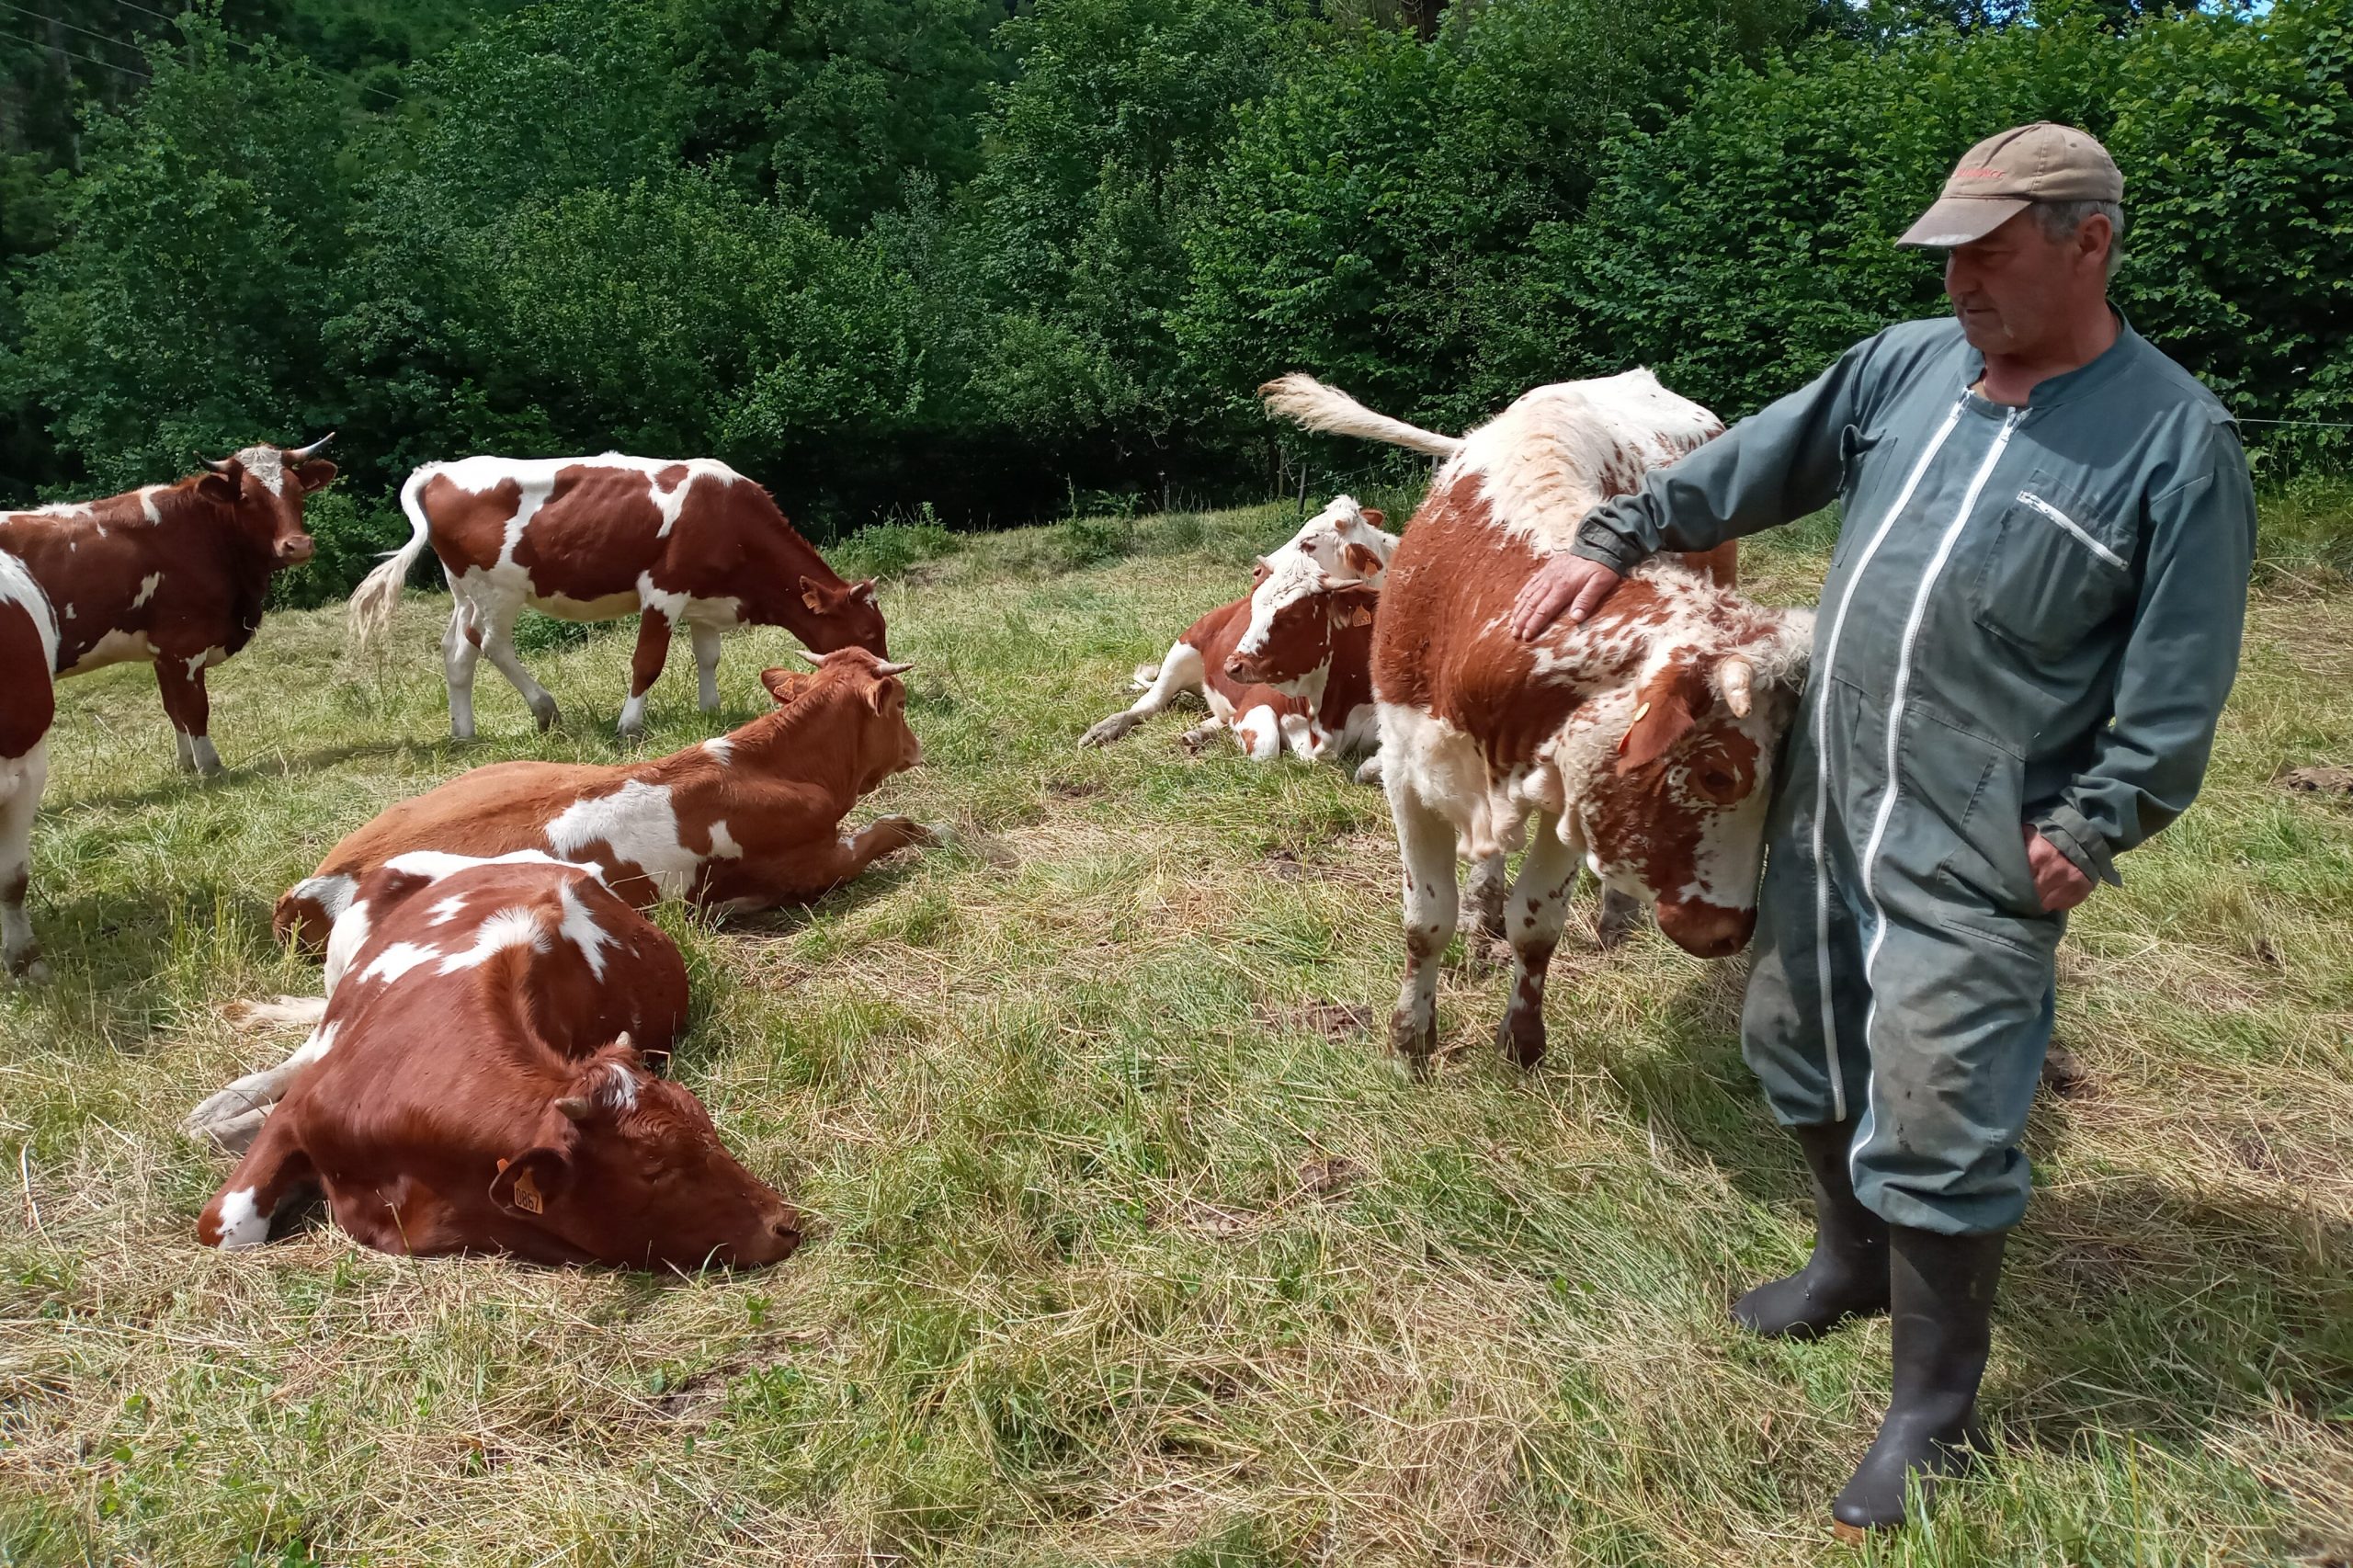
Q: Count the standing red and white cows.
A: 4